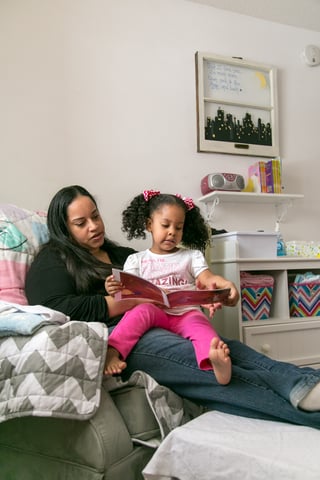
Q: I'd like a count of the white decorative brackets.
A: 2